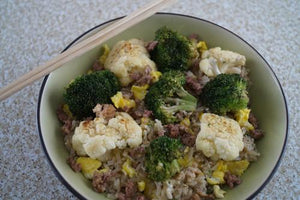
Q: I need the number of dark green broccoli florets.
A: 5